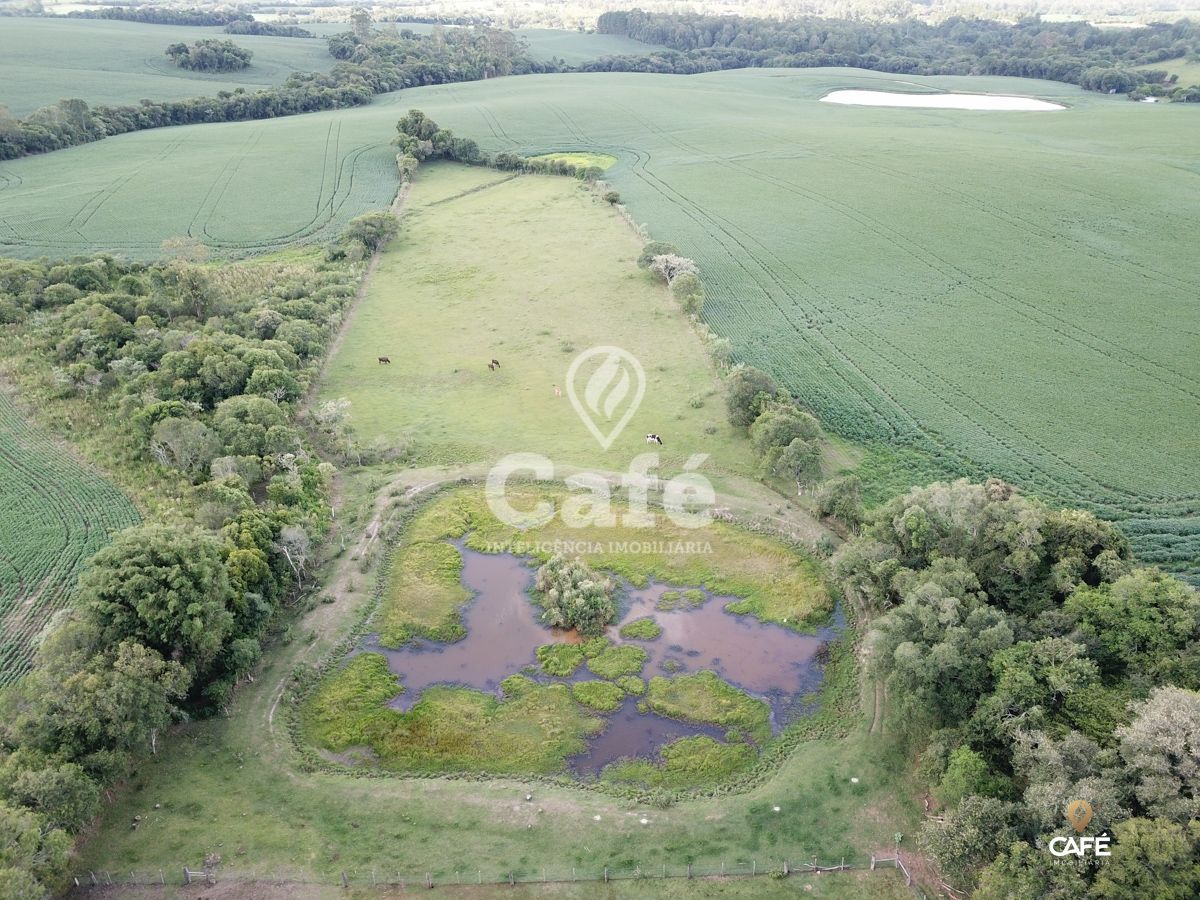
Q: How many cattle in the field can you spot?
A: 5